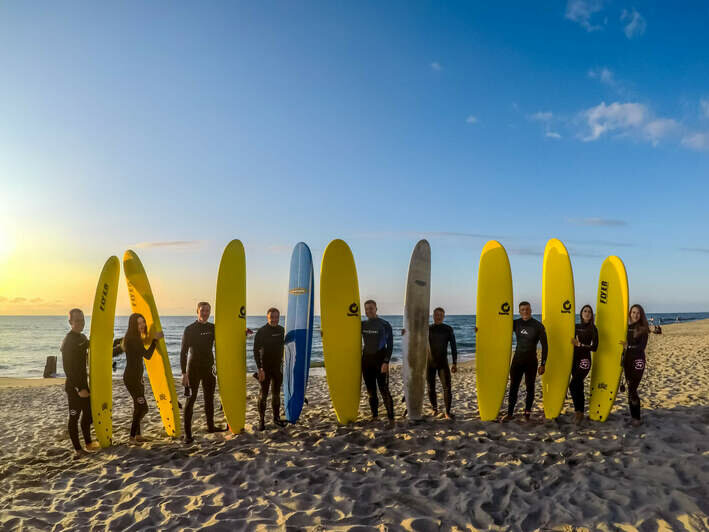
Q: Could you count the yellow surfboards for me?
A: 7